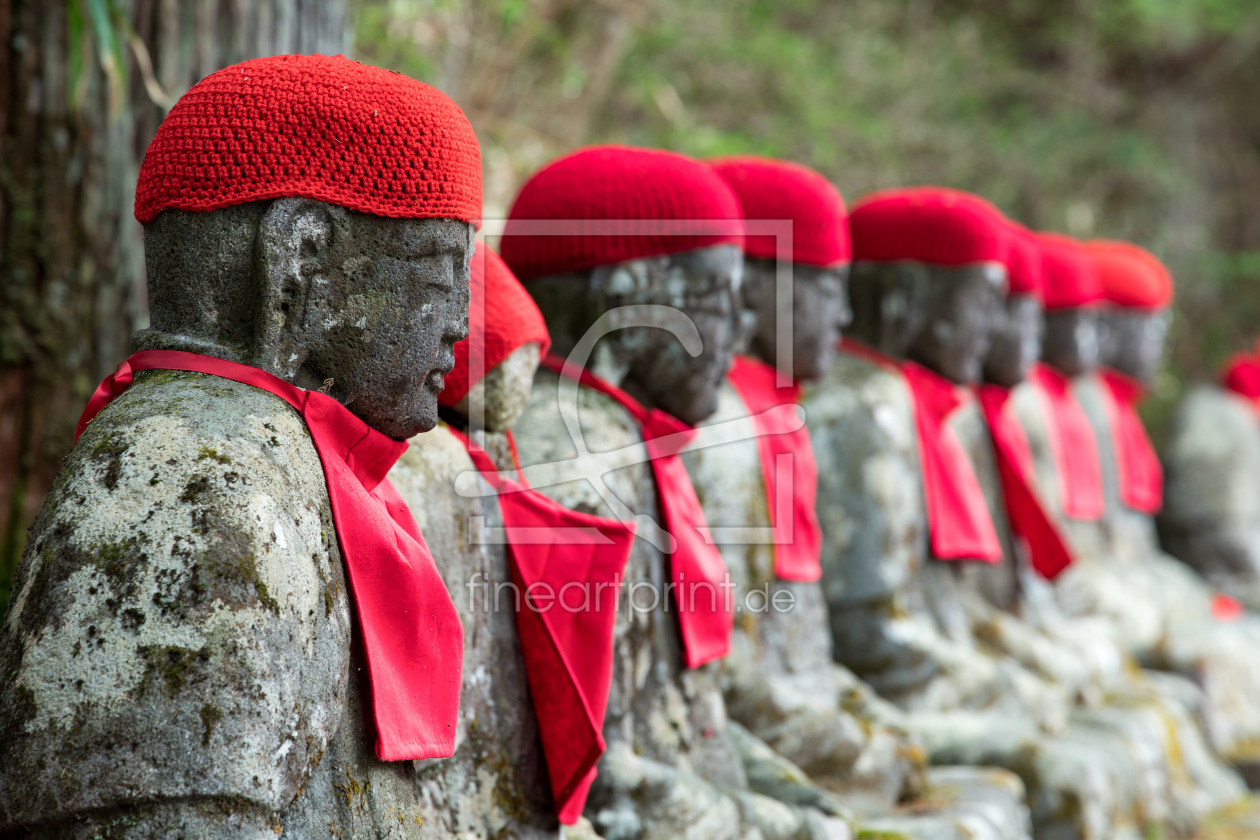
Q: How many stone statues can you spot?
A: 9